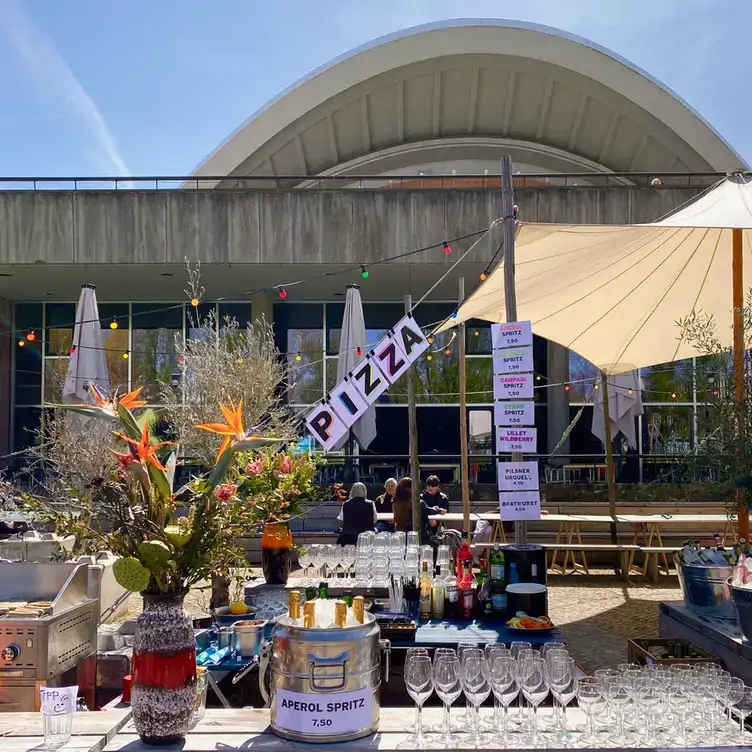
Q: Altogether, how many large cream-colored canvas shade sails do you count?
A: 1